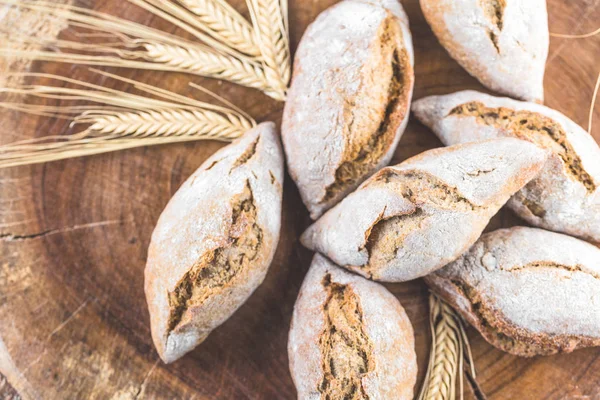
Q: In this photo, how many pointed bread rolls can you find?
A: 7